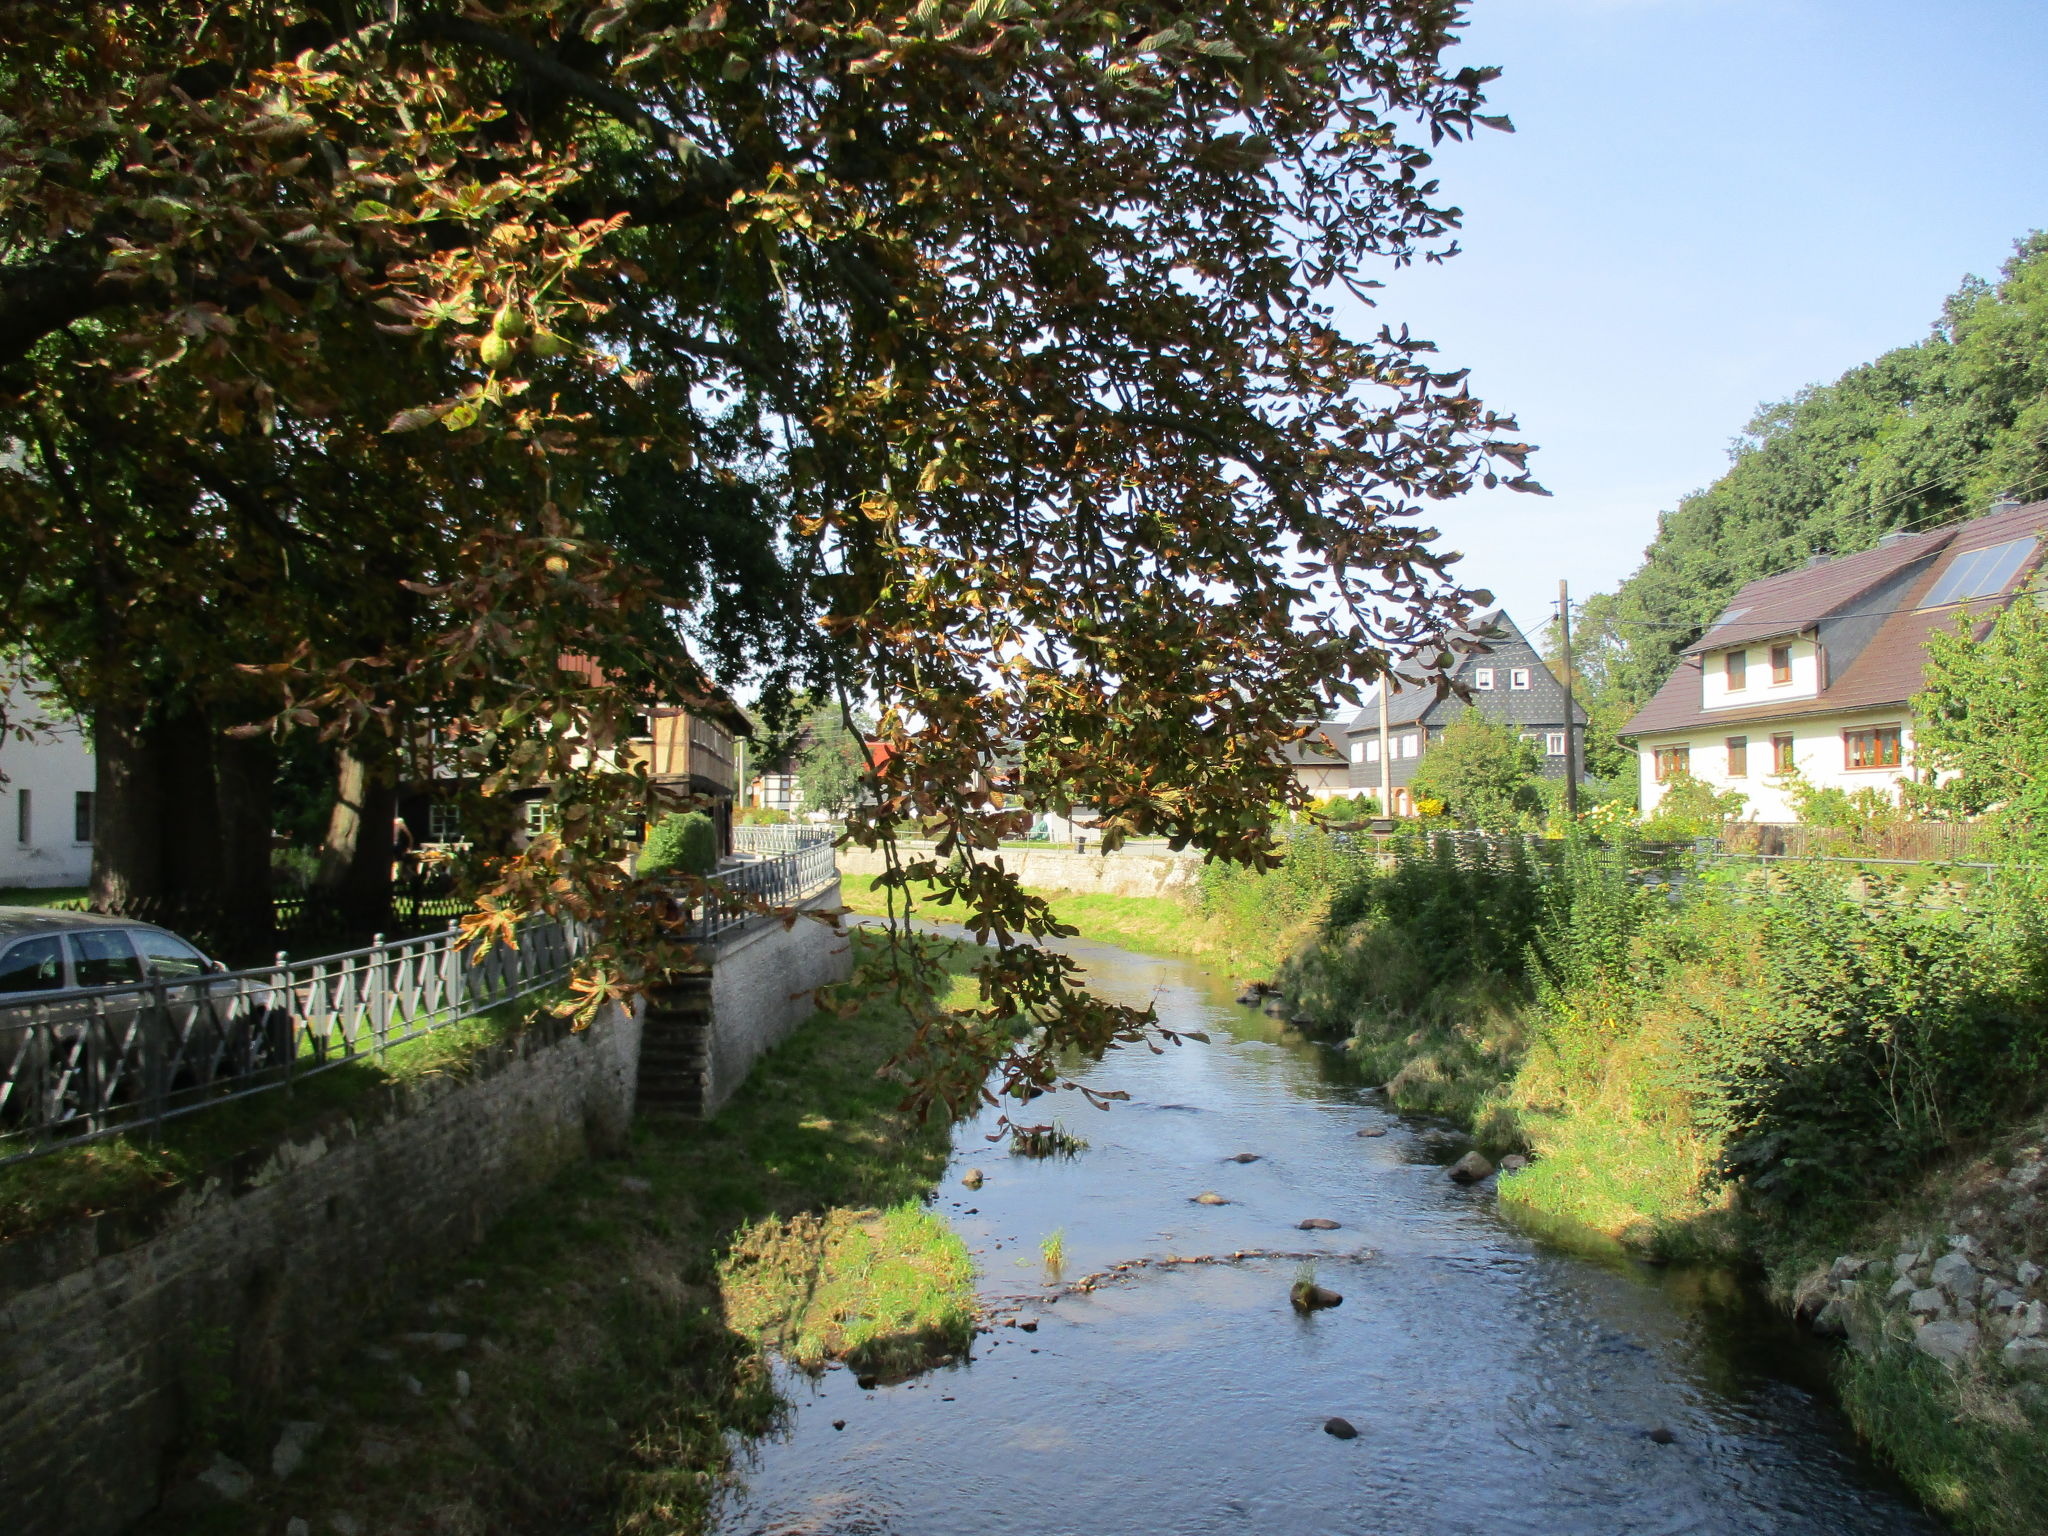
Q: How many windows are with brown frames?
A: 6